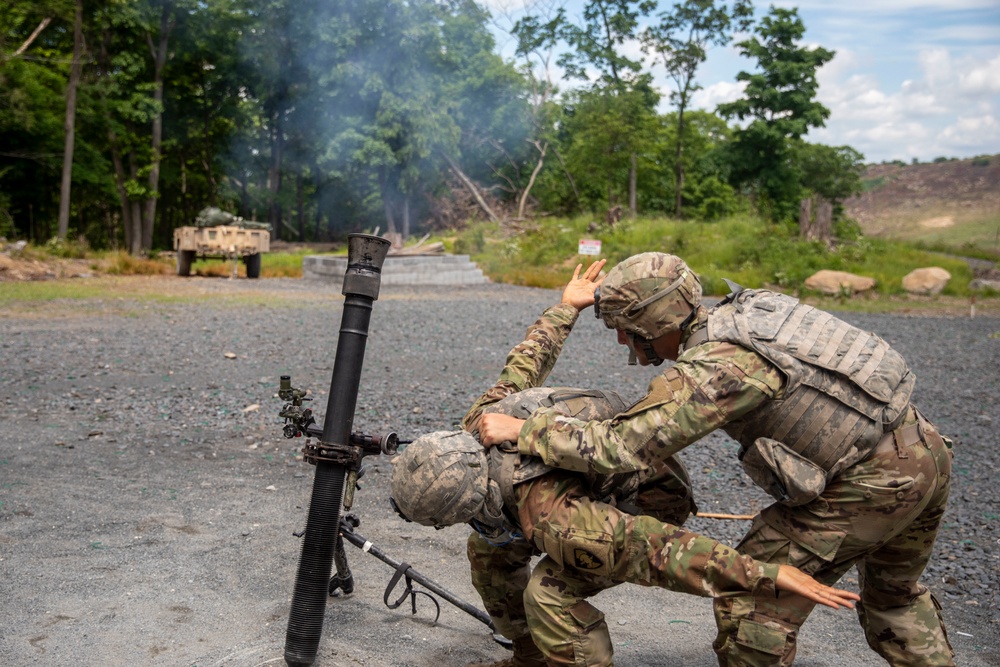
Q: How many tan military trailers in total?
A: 1